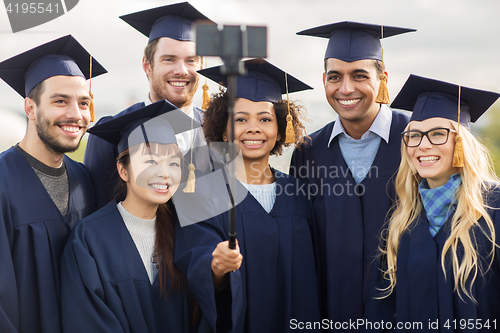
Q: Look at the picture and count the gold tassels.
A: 6